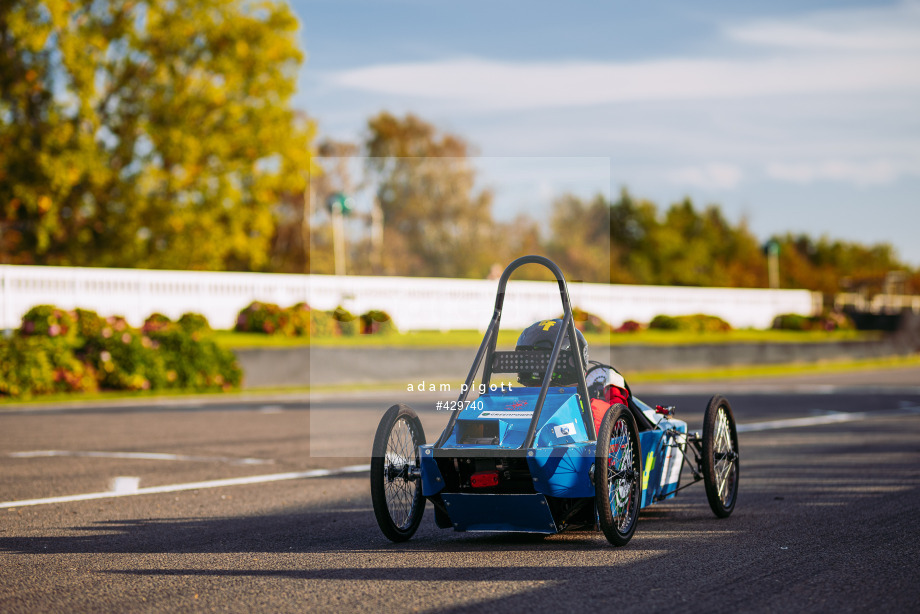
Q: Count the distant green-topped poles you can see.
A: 2